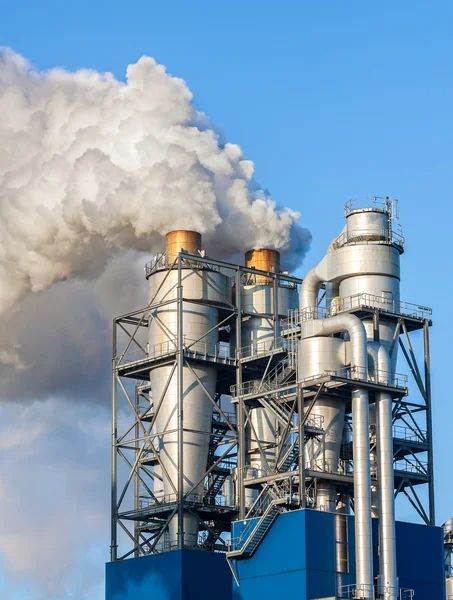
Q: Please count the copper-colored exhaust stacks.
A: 2